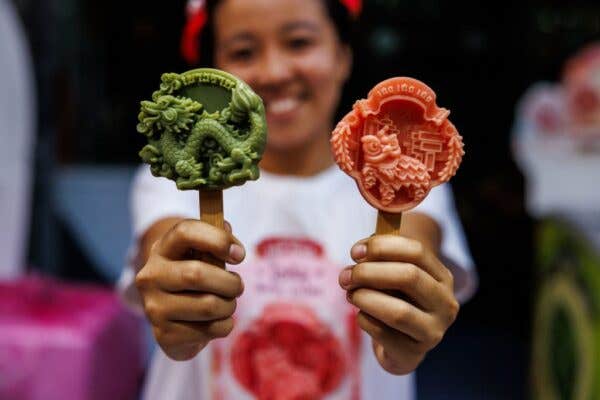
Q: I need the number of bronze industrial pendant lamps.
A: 0